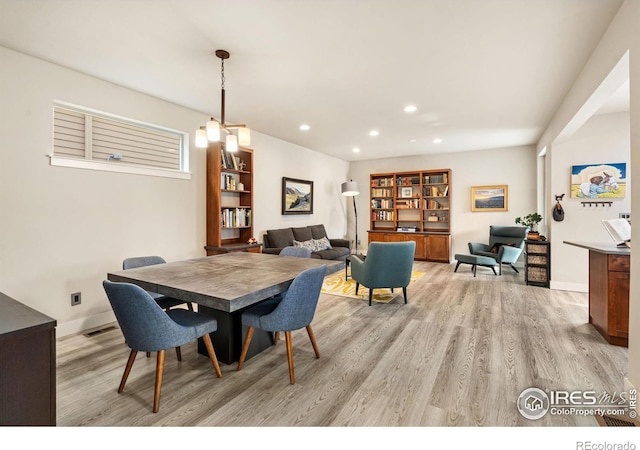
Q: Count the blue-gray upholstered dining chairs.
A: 4